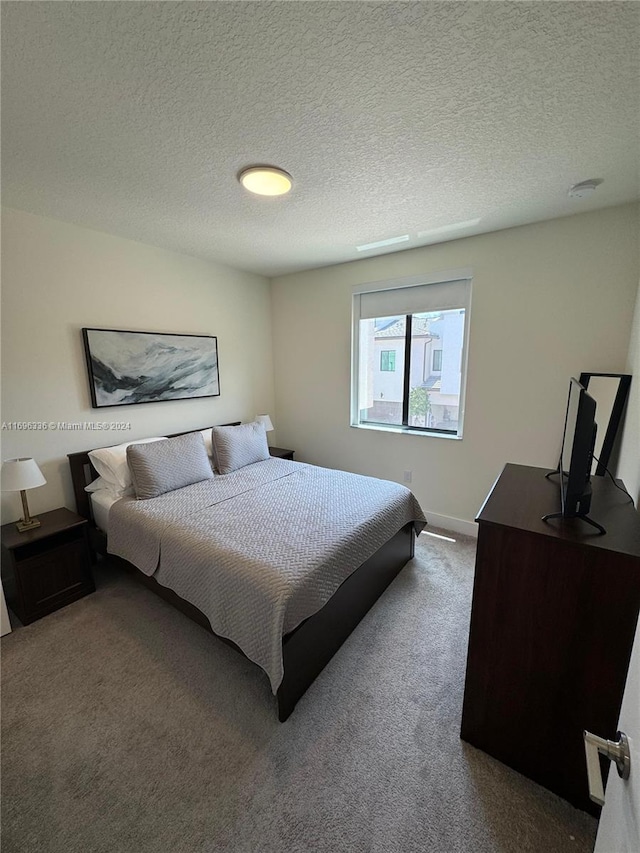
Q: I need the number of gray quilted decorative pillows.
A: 2